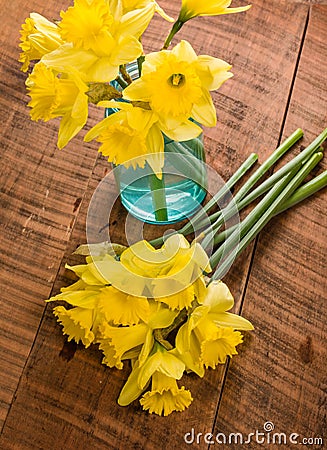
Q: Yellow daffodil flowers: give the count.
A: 13